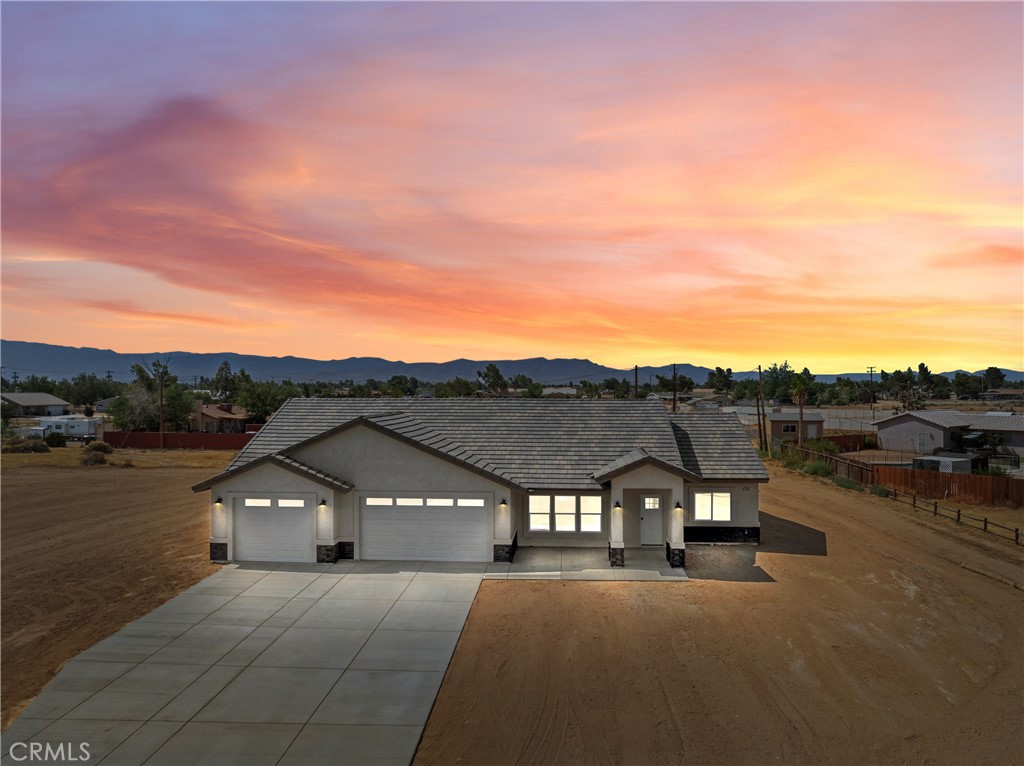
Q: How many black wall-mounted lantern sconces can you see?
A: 5